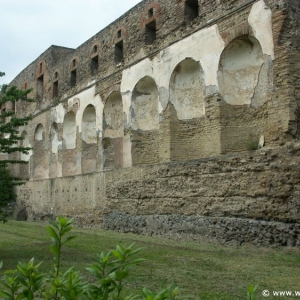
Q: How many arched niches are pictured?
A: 9